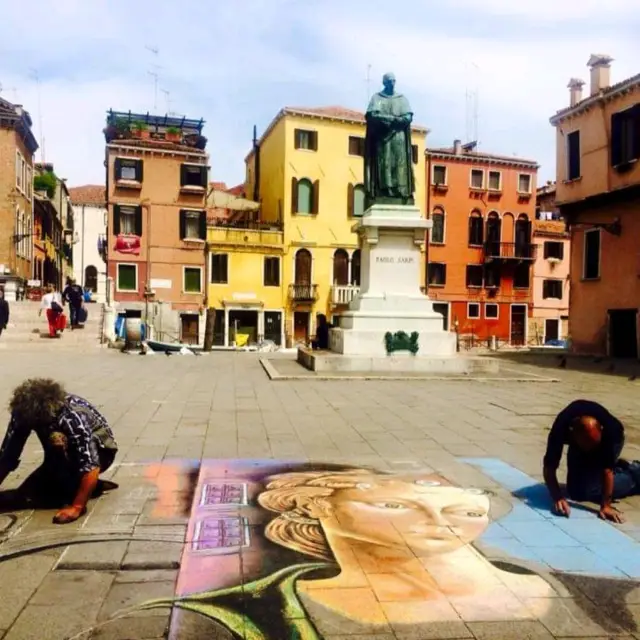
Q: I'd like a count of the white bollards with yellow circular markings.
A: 0